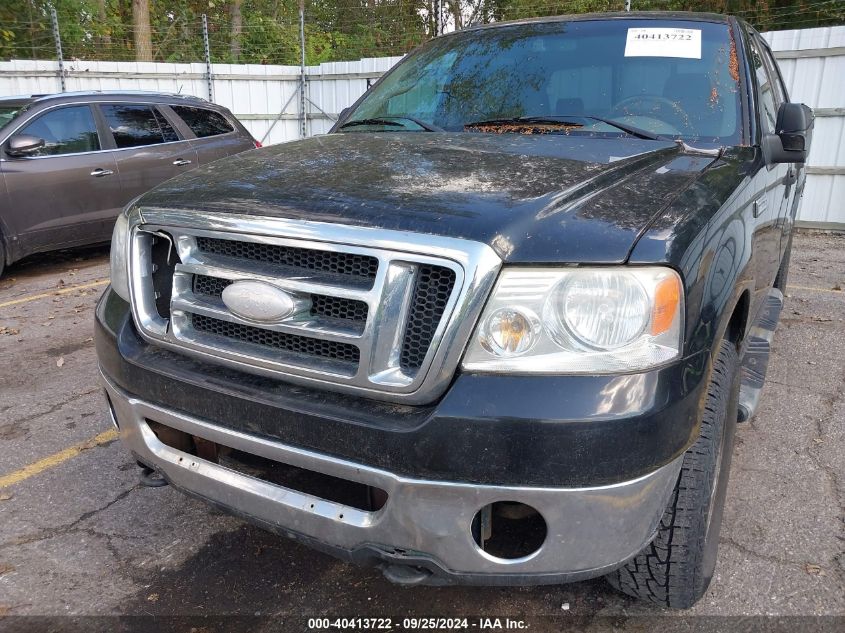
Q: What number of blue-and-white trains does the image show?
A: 0